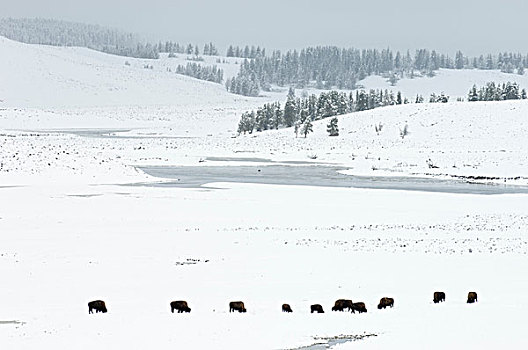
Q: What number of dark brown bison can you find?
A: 10